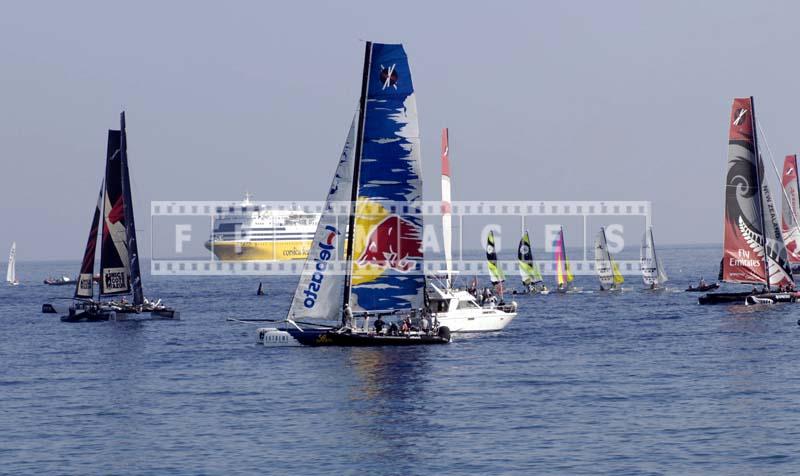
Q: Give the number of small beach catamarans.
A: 5